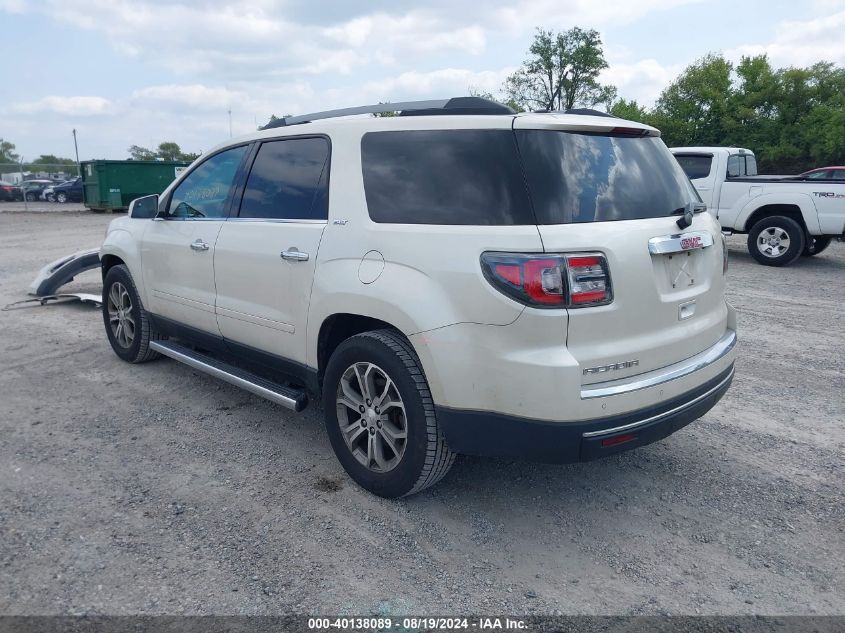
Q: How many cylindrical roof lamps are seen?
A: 0